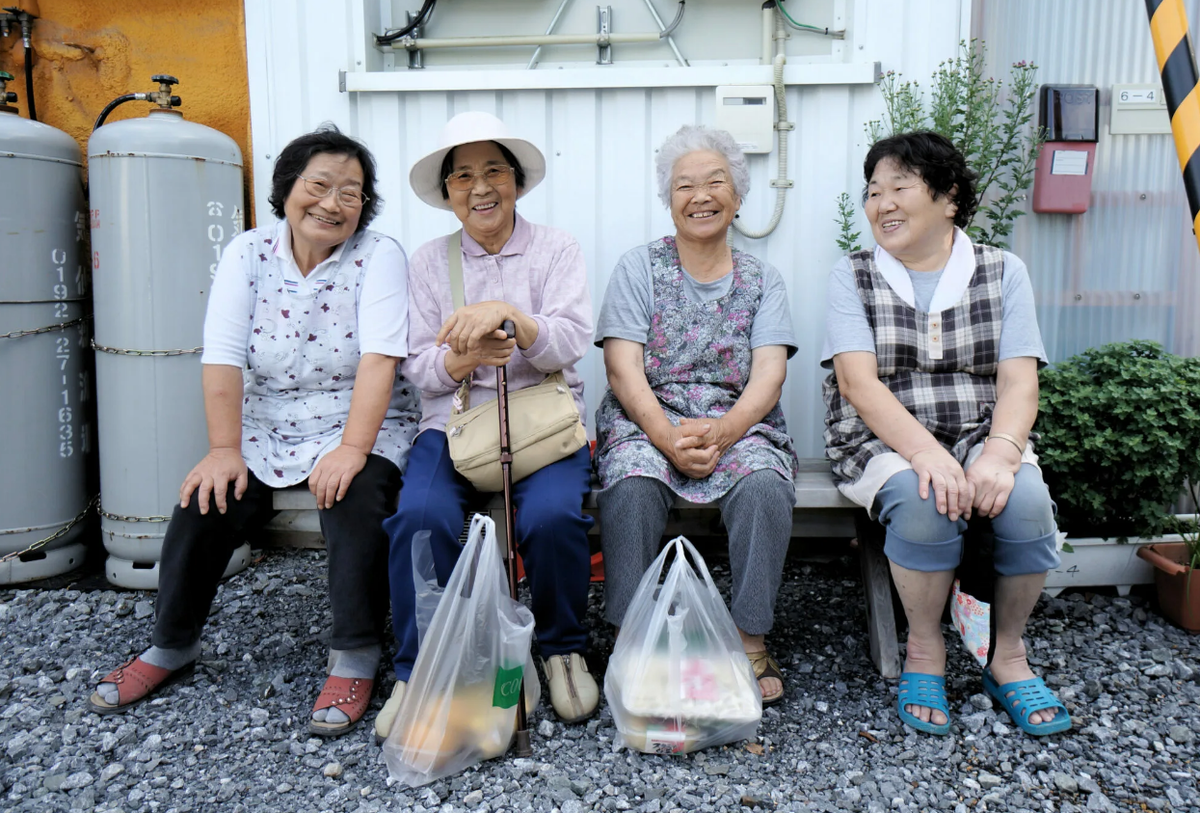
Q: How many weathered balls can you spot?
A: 0